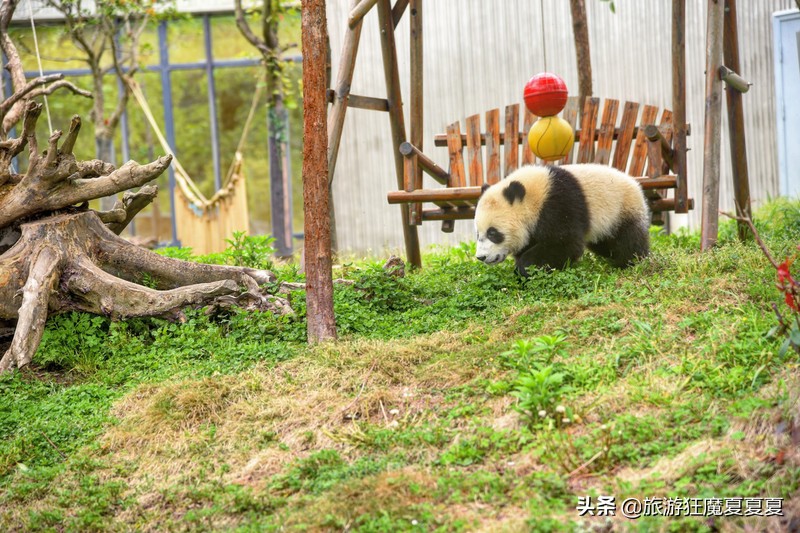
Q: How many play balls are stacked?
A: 2